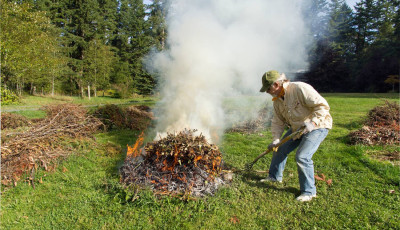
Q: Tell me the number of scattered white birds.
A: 0